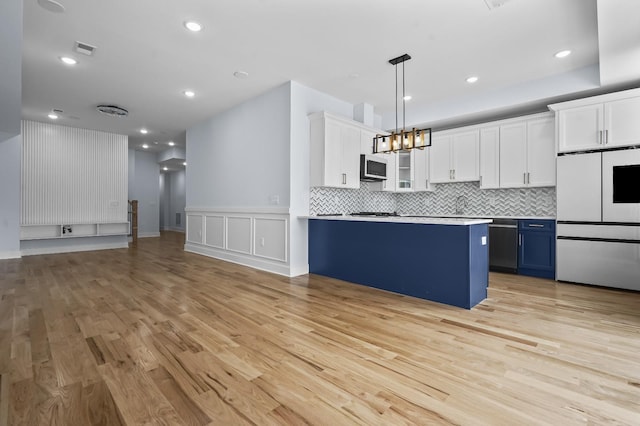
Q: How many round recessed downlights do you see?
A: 12